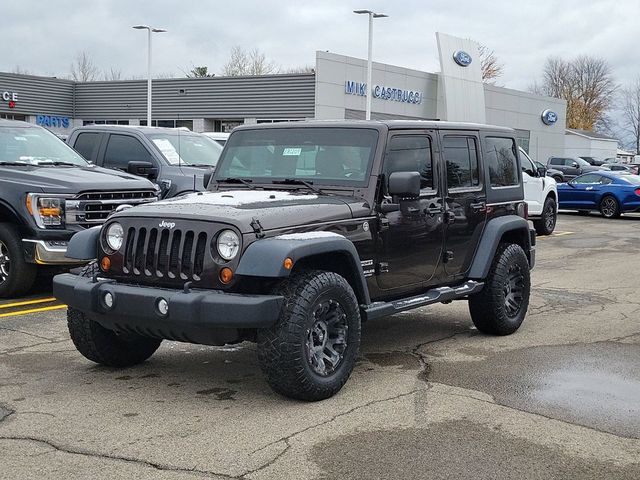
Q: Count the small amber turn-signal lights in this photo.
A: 3